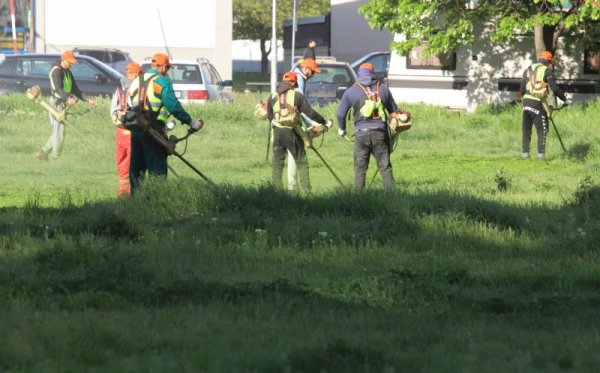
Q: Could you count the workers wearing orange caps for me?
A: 7